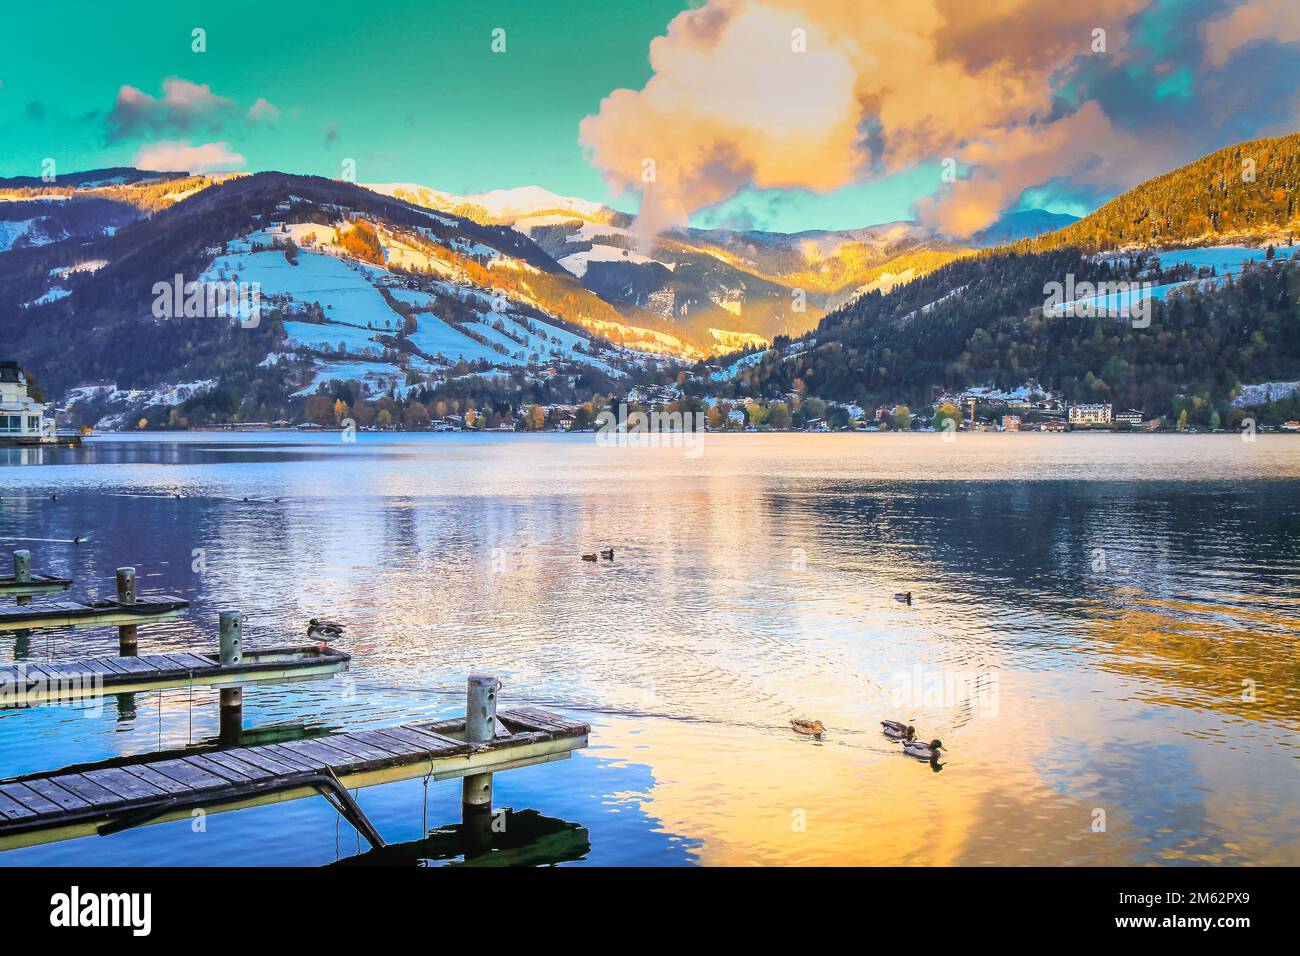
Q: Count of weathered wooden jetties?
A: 4